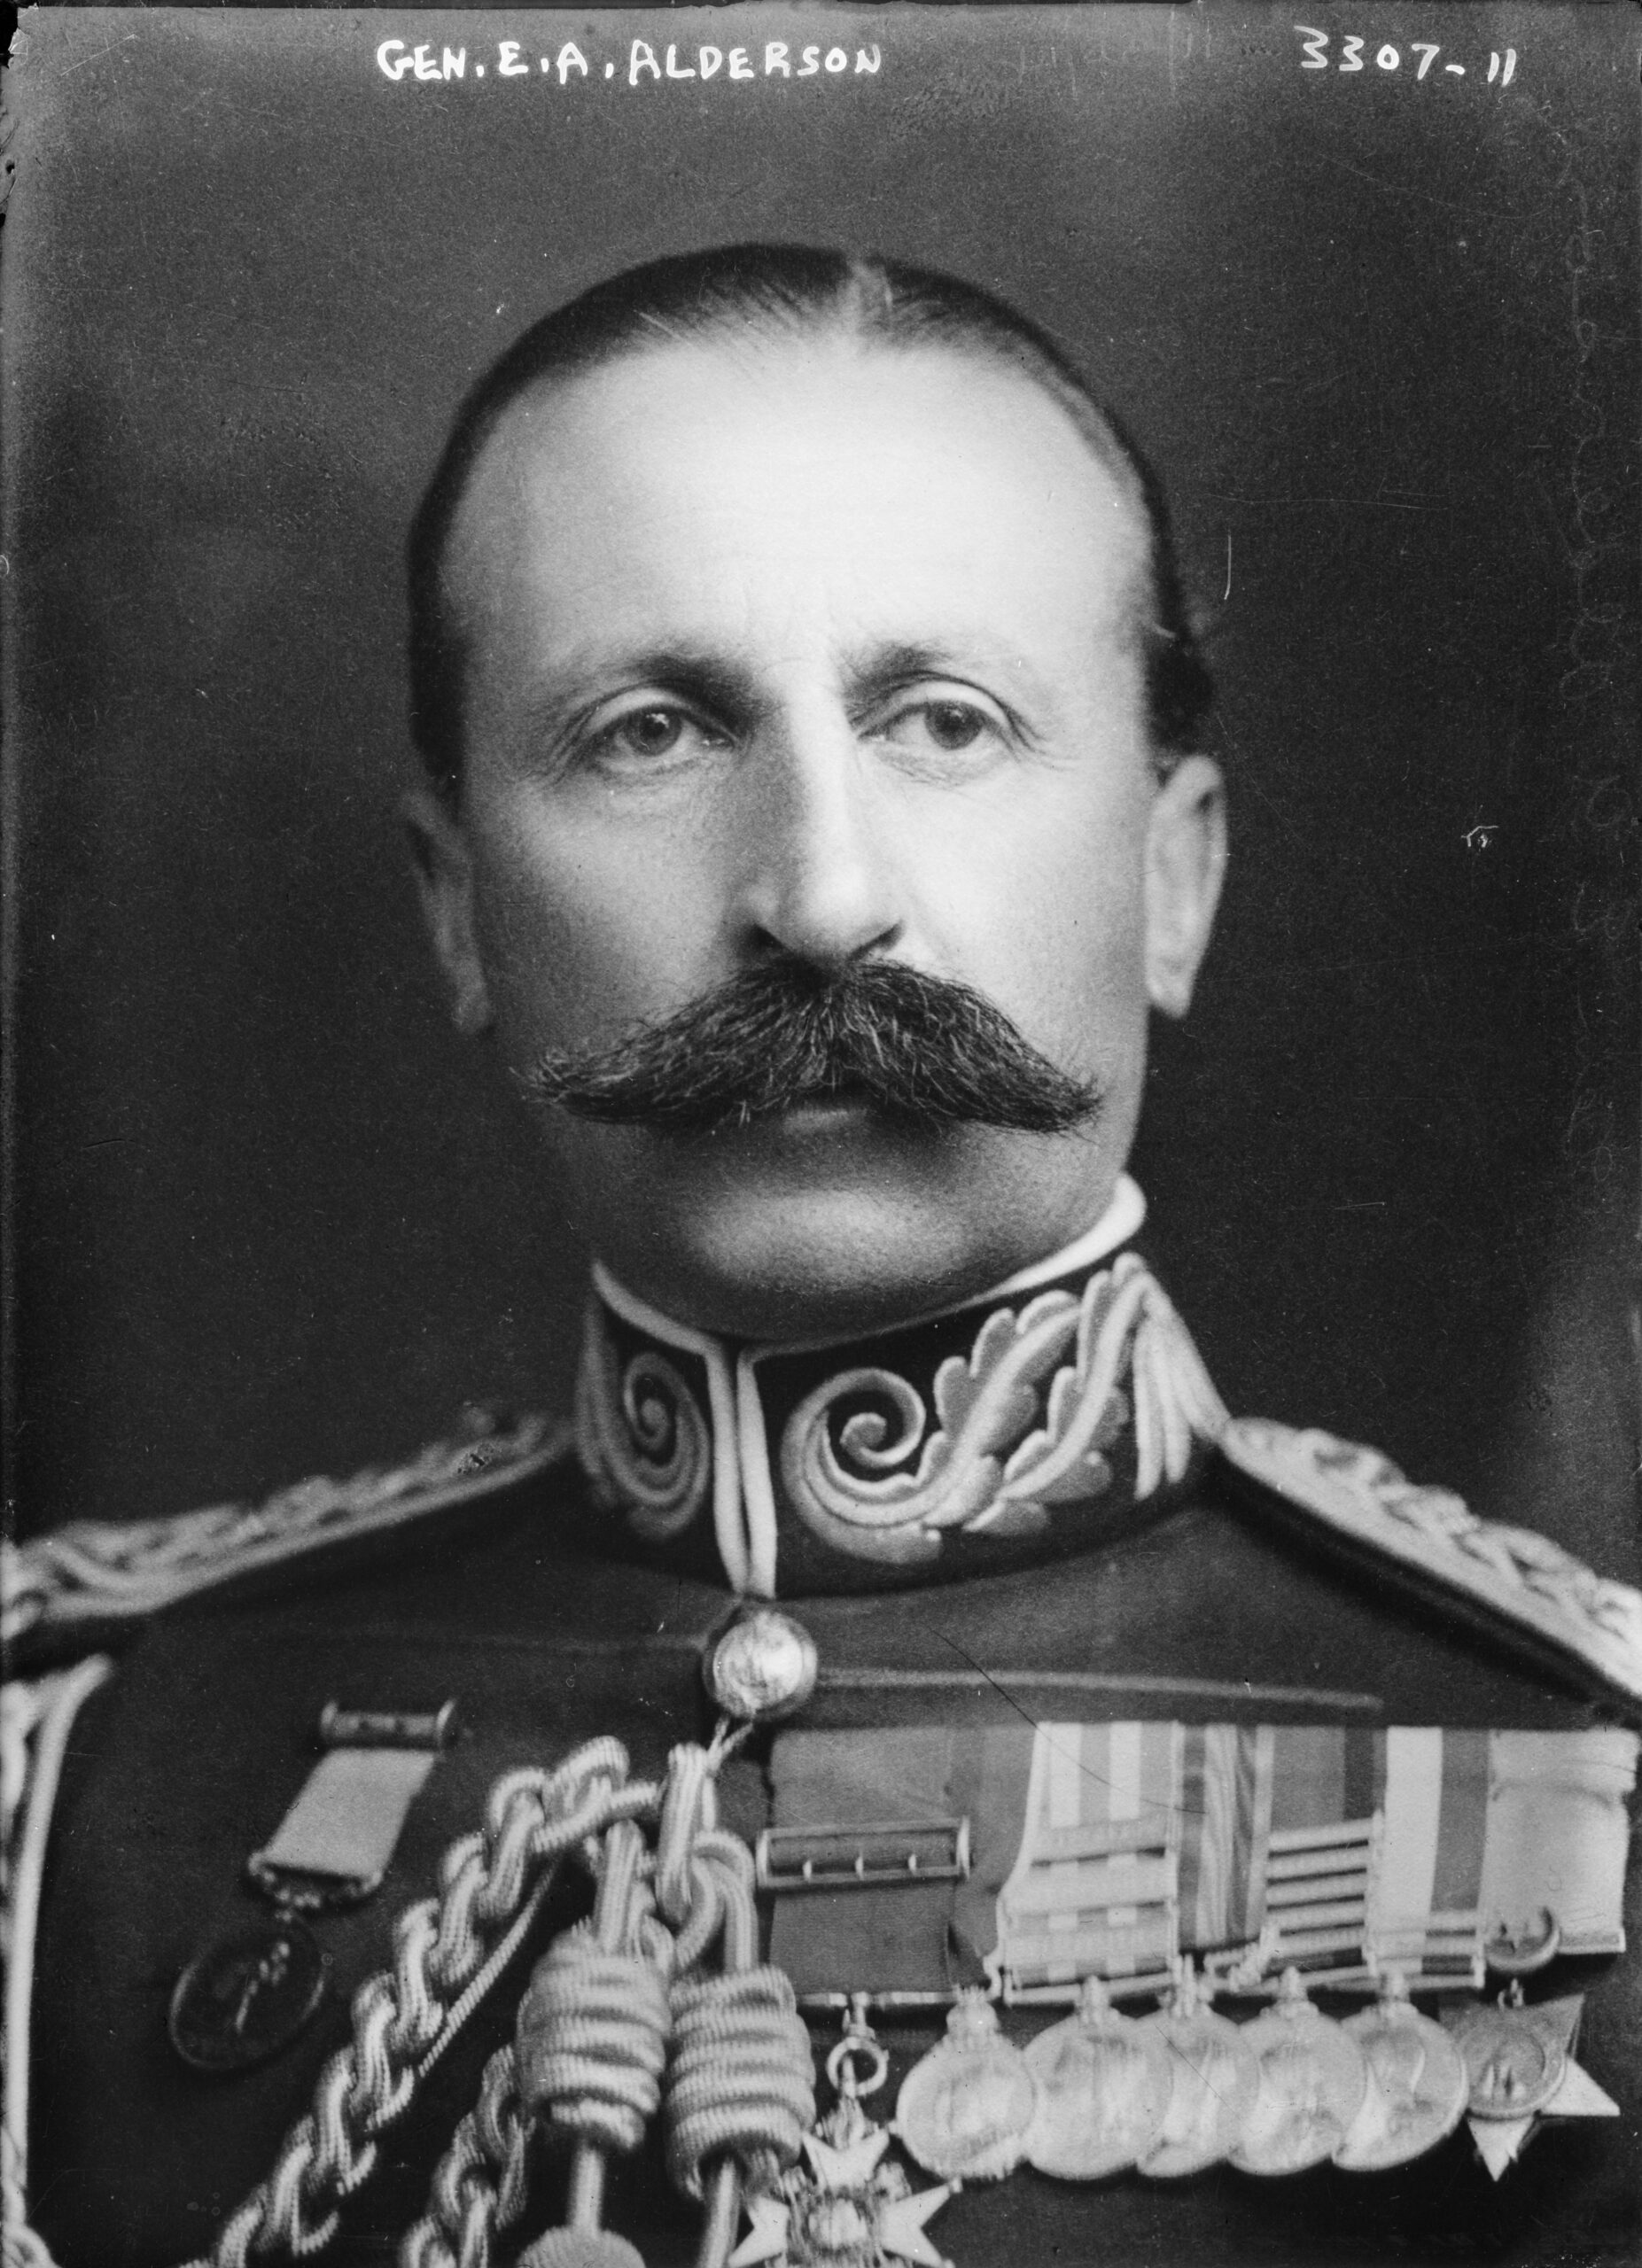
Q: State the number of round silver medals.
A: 5